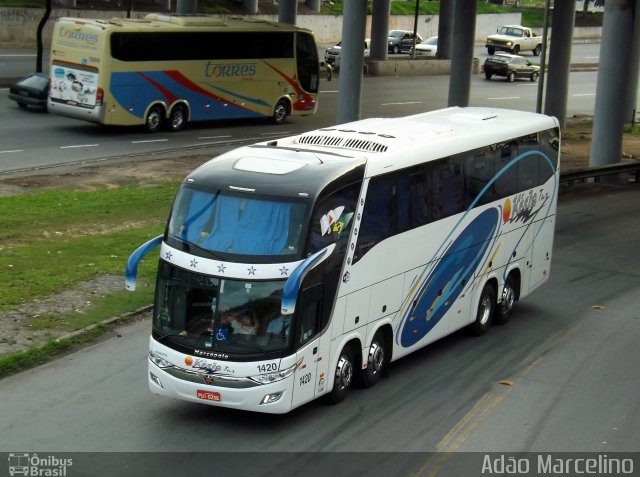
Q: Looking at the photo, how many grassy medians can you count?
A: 1